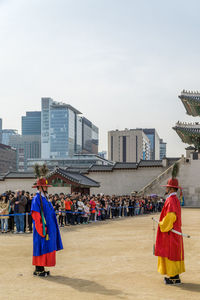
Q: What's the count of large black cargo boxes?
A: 0